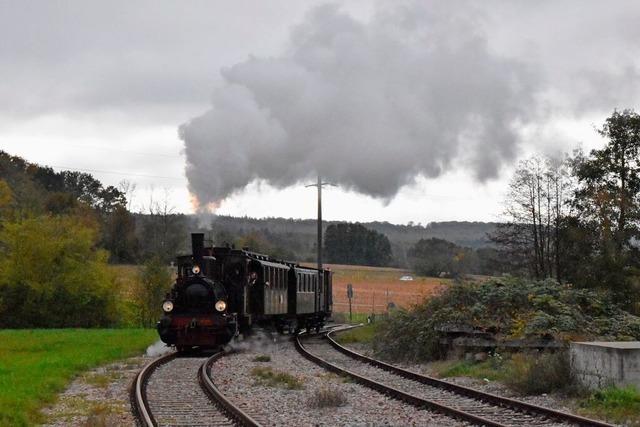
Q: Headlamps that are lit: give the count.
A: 3